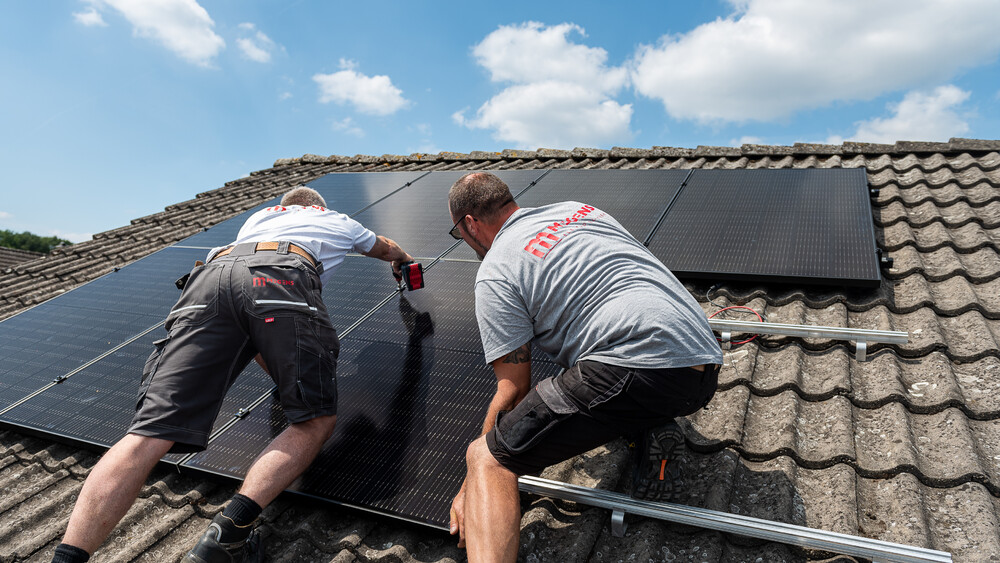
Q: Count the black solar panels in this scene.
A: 7